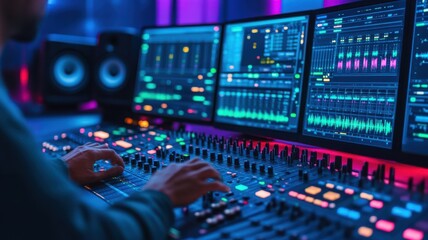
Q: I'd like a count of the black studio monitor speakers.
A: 2